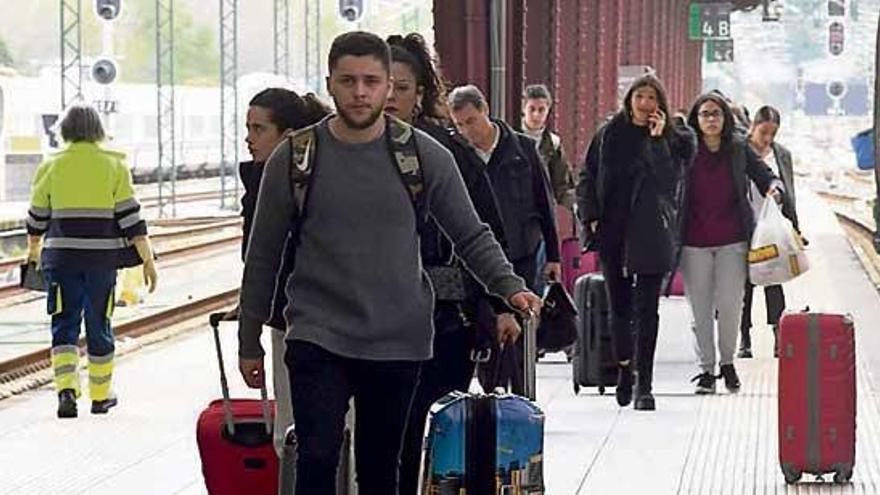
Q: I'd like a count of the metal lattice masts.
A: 5